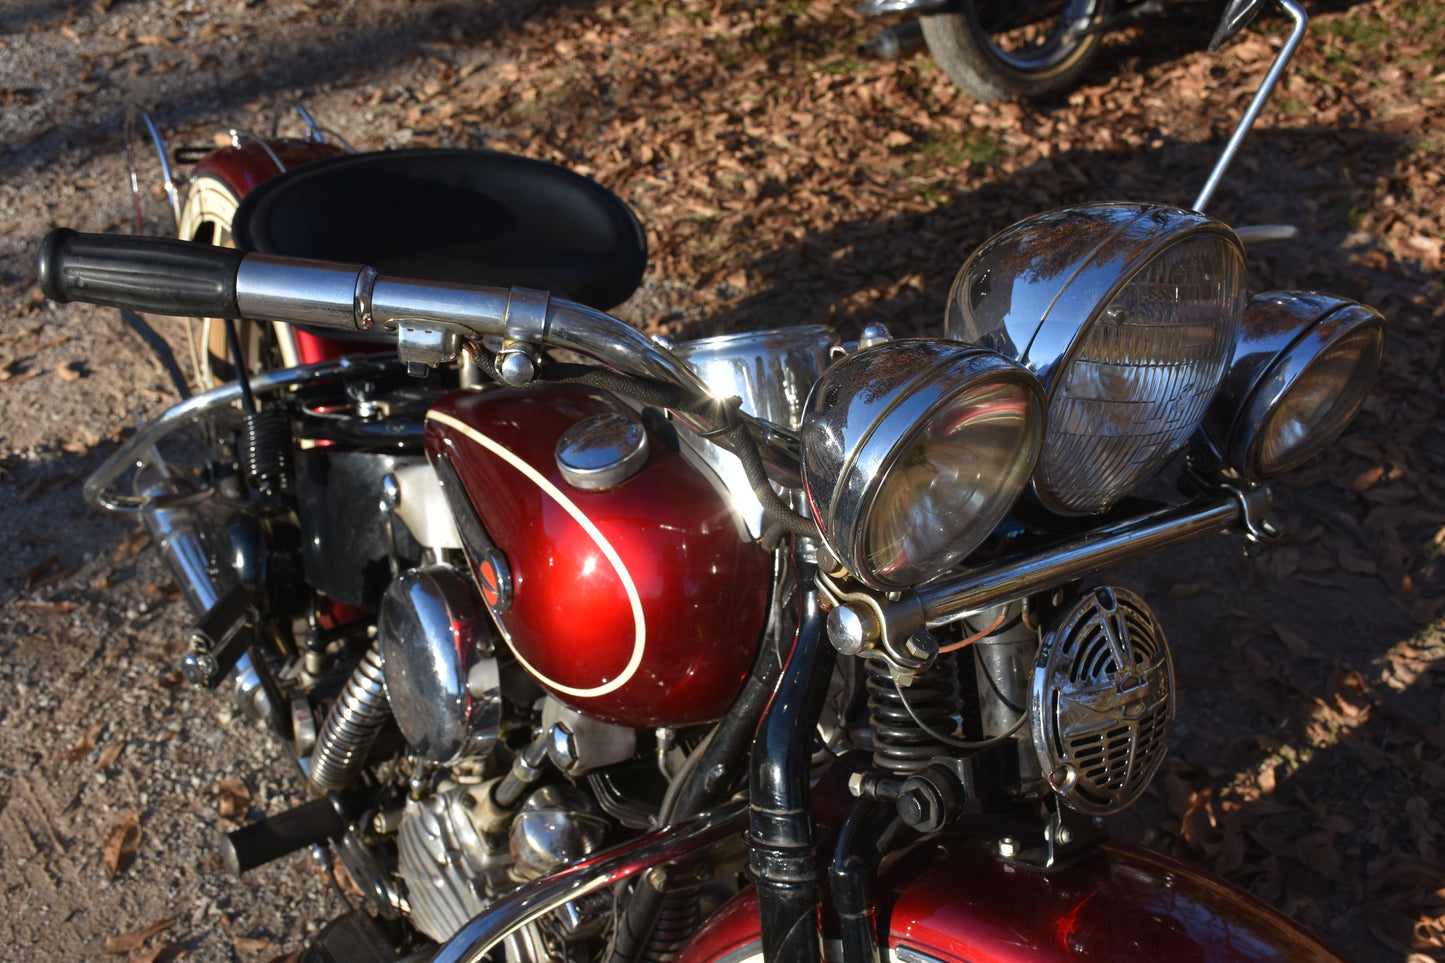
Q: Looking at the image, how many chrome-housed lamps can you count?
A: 3